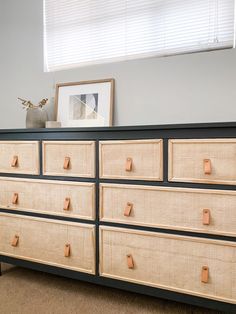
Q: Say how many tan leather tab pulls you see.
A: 12